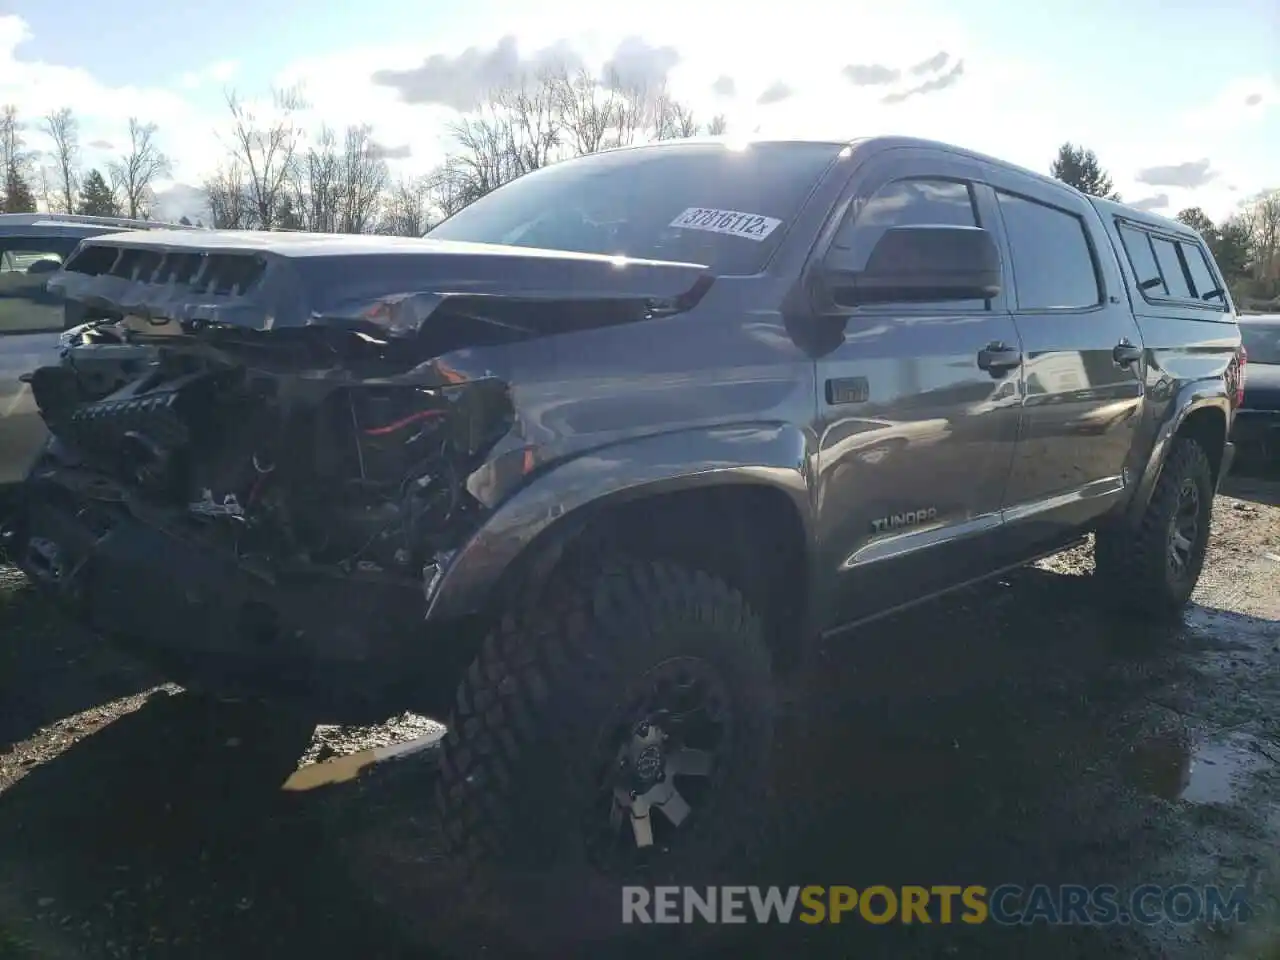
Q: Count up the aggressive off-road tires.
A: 2